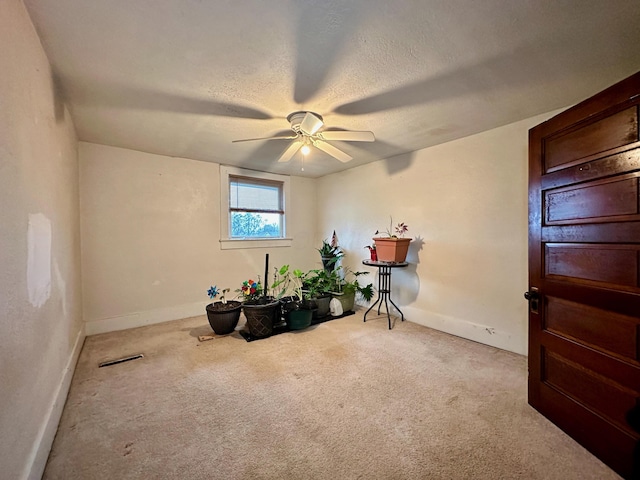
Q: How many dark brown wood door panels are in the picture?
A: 5